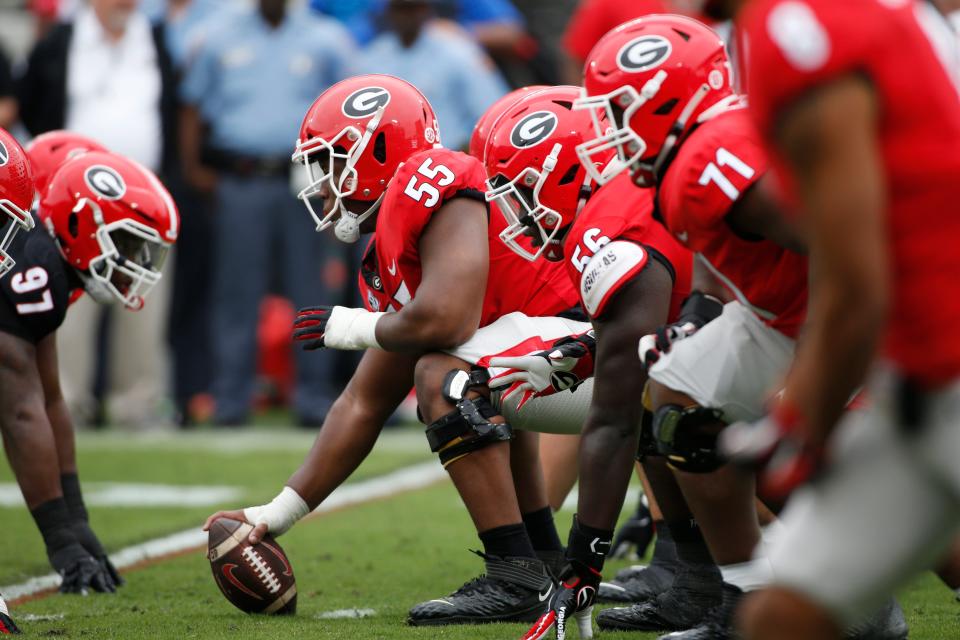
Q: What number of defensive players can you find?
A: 3